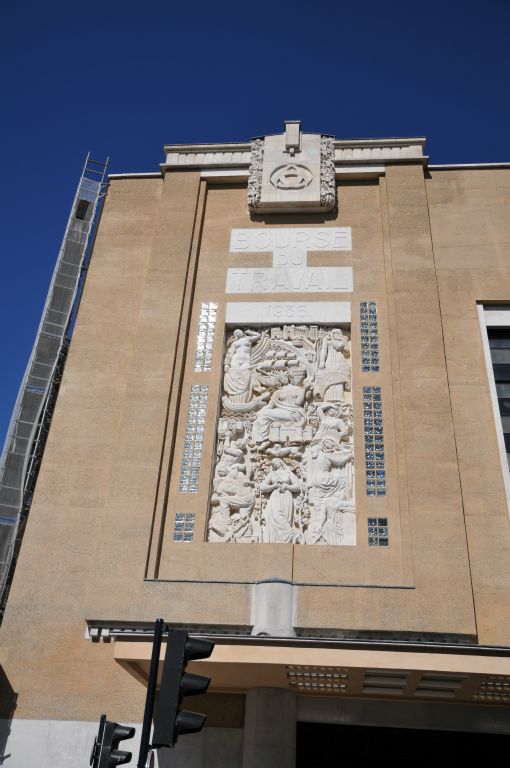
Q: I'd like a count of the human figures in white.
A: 8